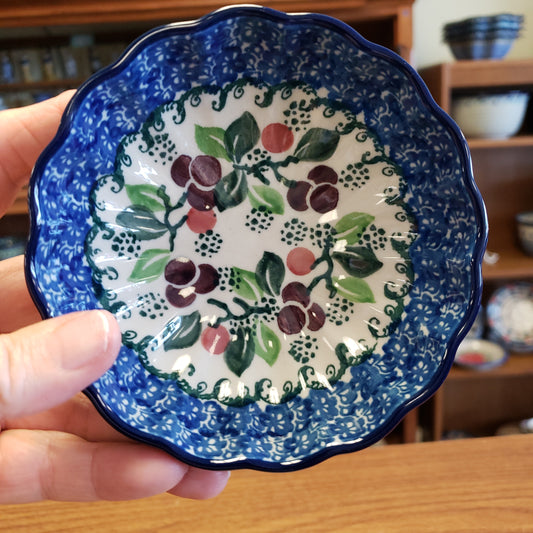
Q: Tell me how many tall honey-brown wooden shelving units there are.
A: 2